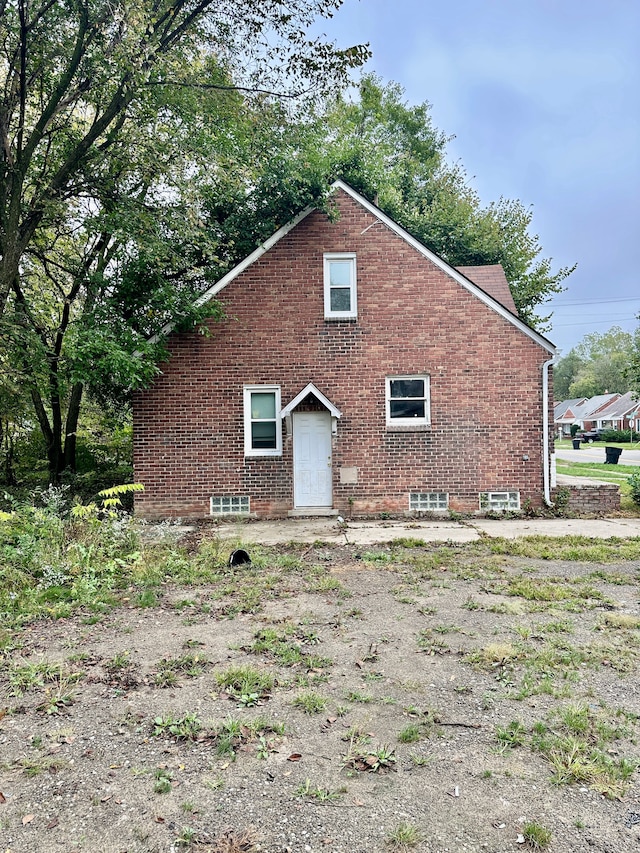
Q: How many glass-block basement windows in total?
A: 3